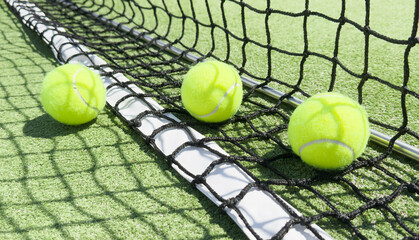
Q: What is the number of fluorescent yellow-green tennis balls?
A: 3